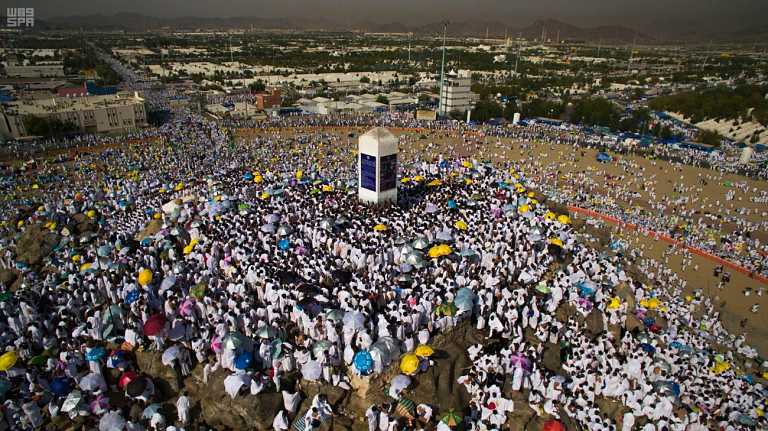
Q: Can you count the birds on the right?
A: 0